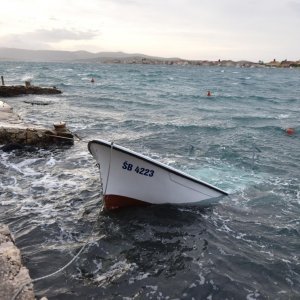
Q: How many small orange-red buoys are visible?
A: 3